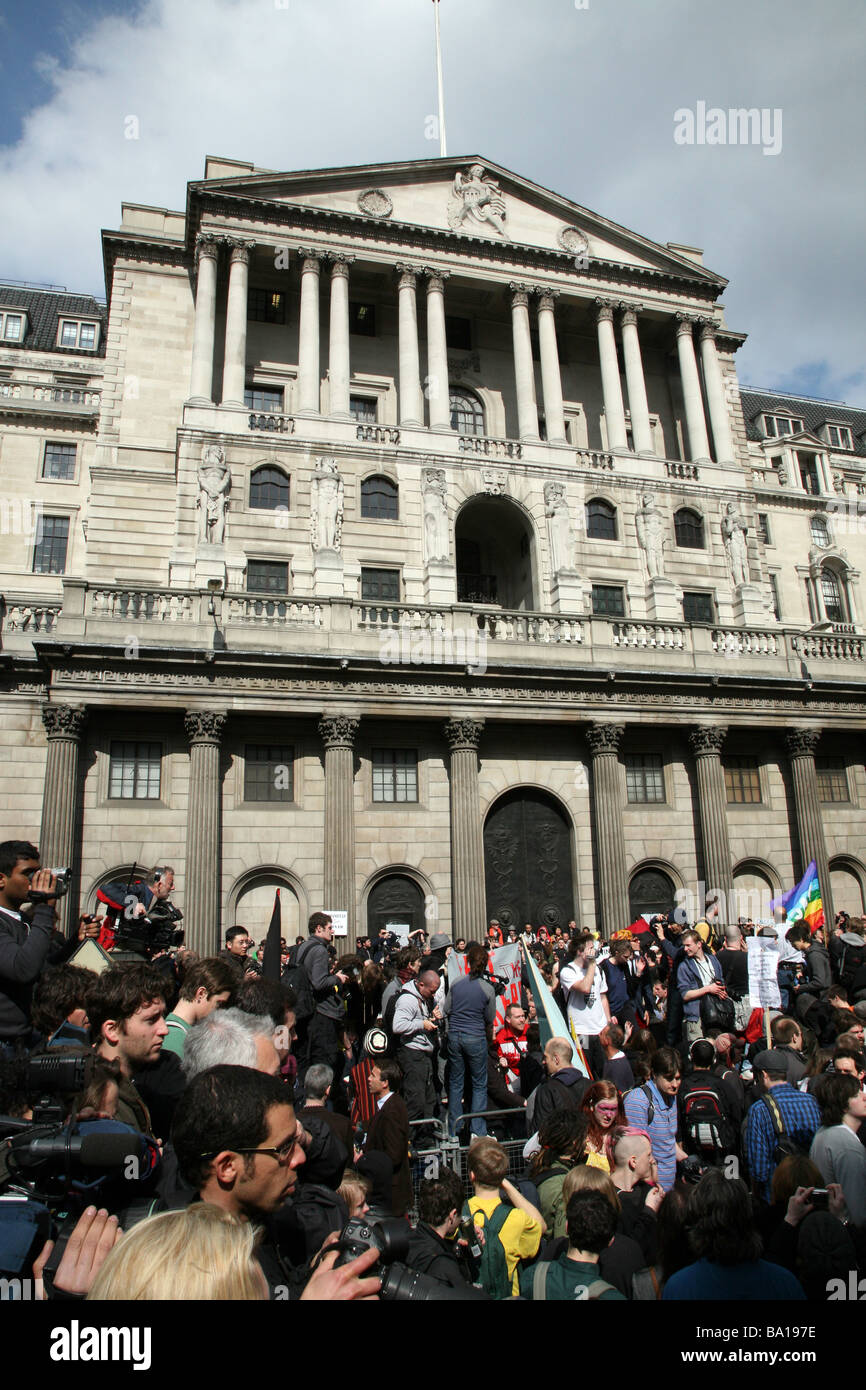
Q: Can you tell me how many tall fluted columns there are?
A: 7